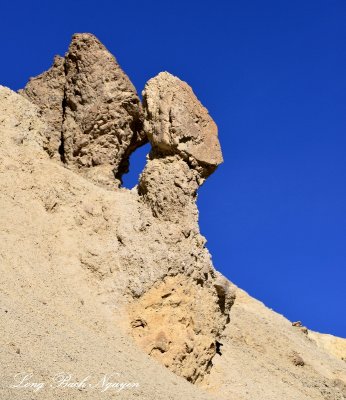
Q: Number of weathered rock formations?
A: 2